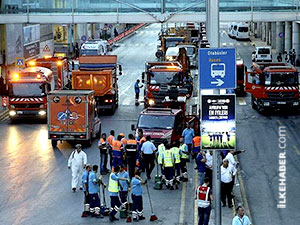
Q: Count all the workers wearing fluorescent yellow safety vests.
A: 5